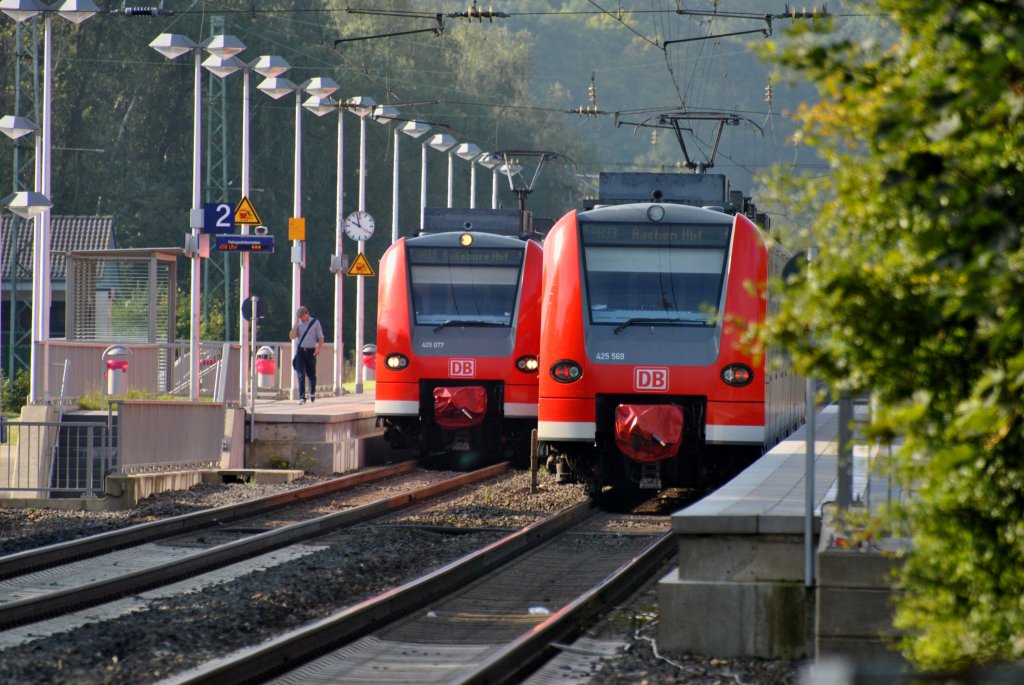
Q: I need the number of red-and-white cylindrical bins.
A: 3